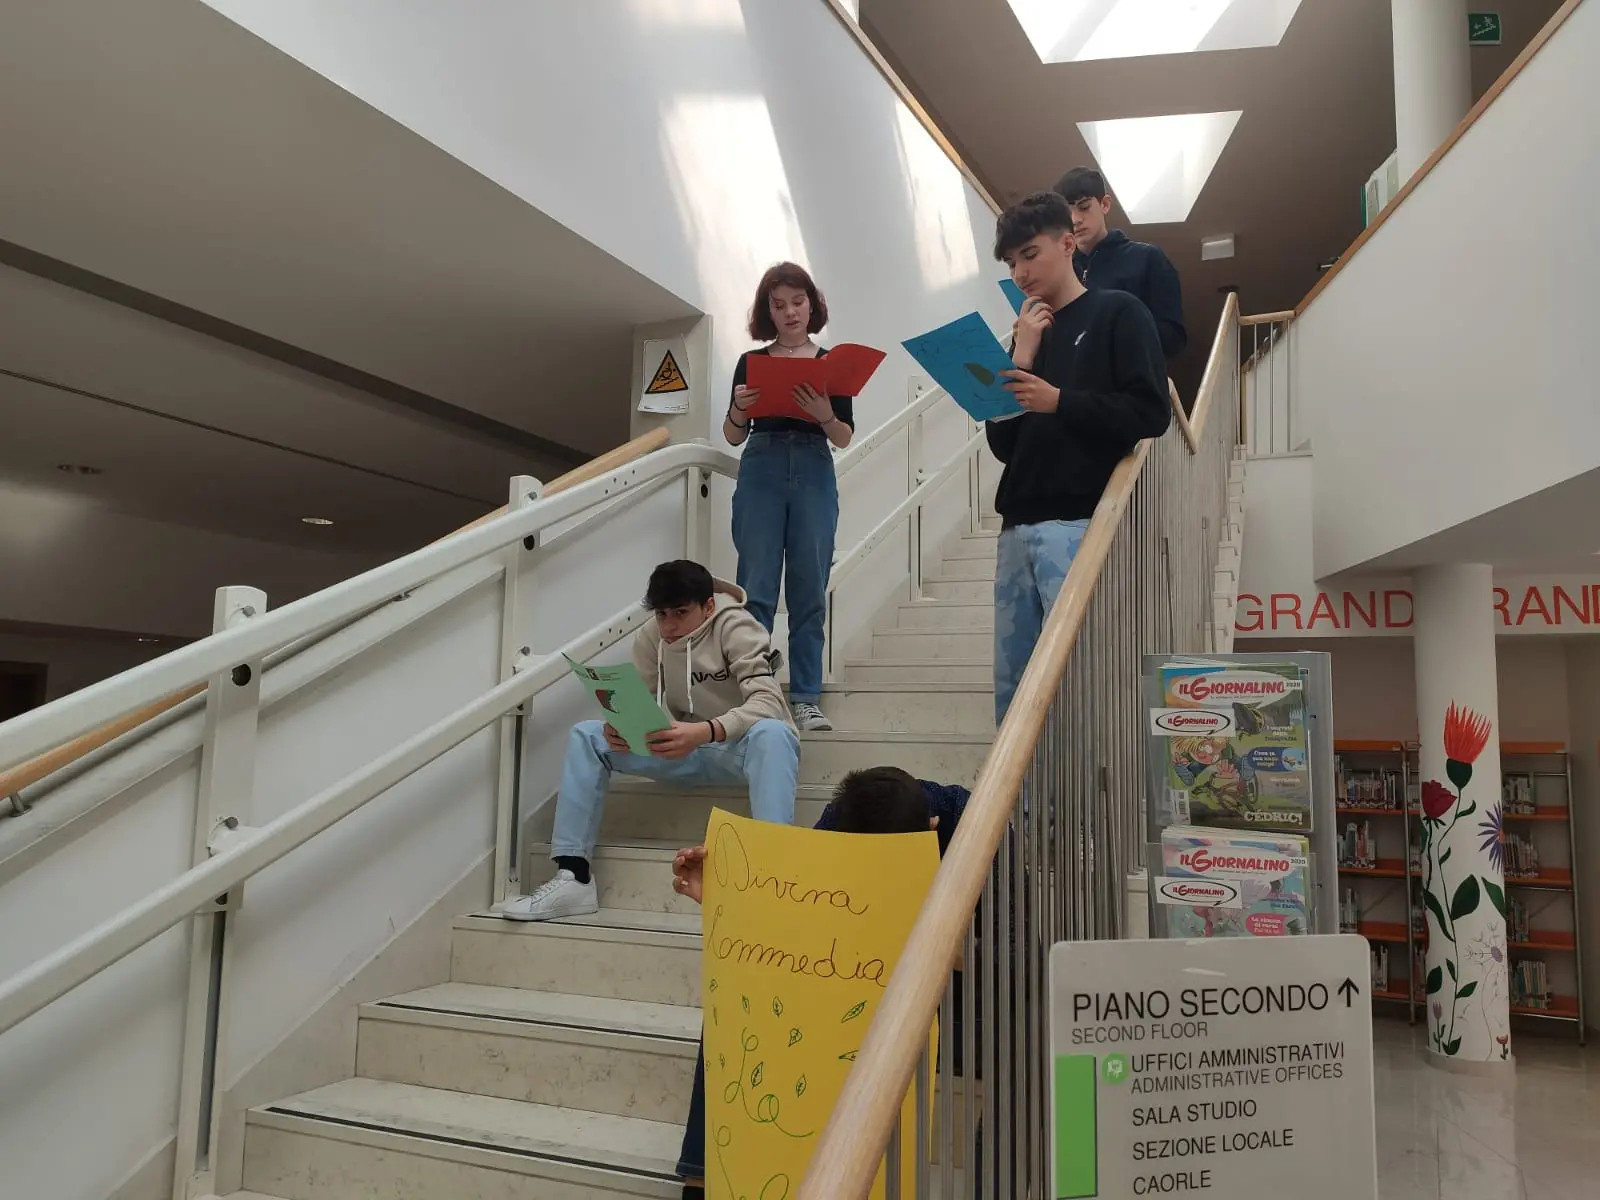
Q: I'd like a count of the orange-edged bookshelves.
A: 2